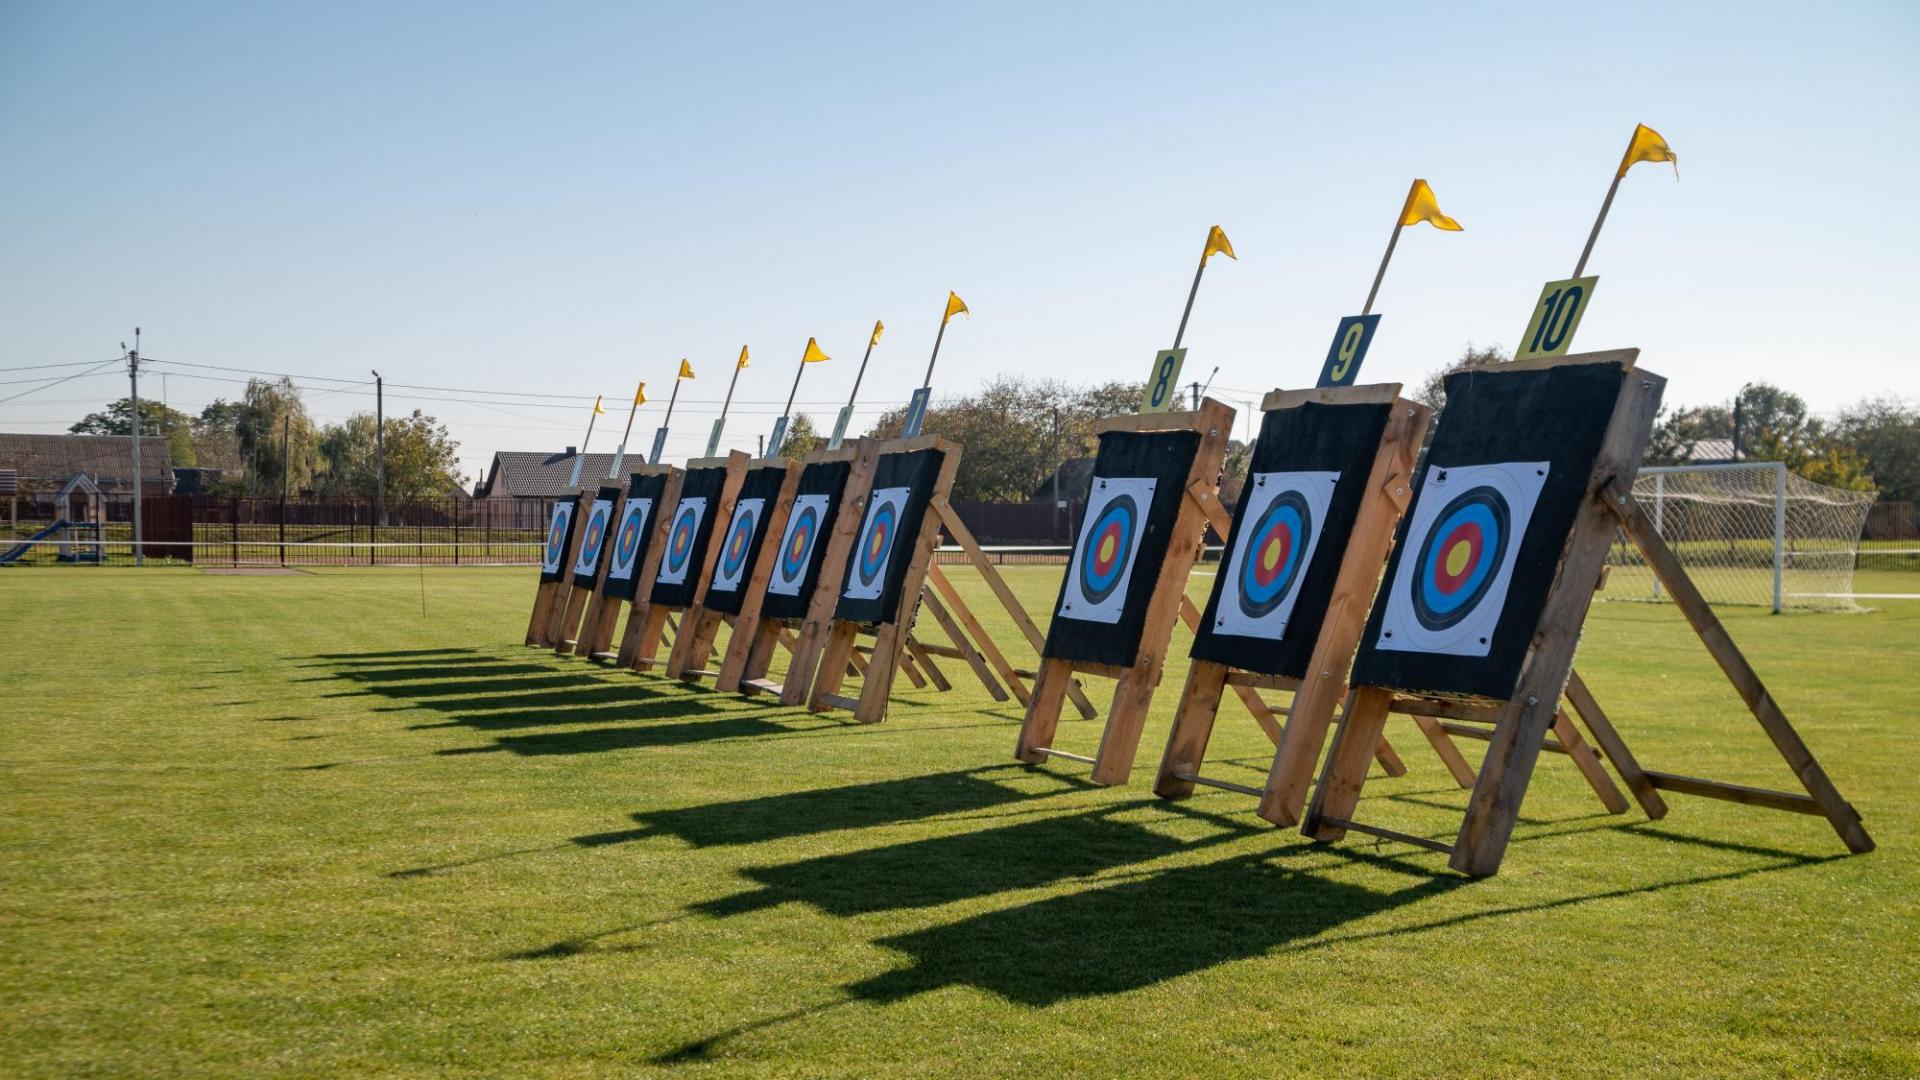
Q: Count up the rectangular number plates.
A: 10